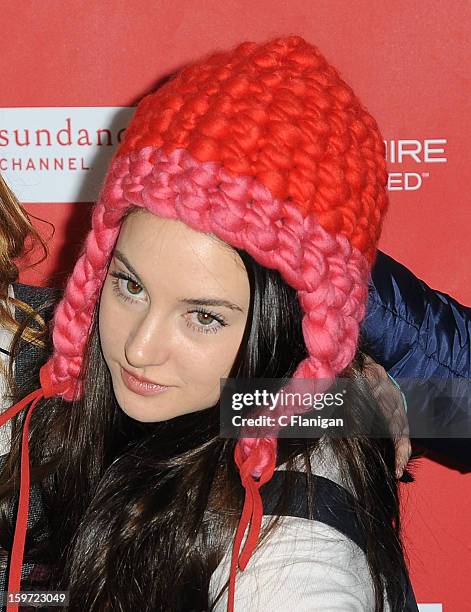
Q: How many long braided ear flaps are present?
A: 2